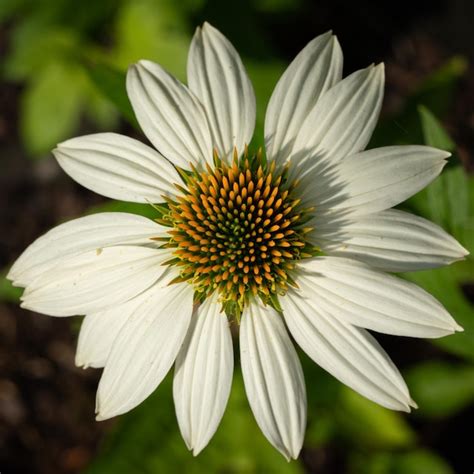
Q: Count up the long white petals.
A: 15